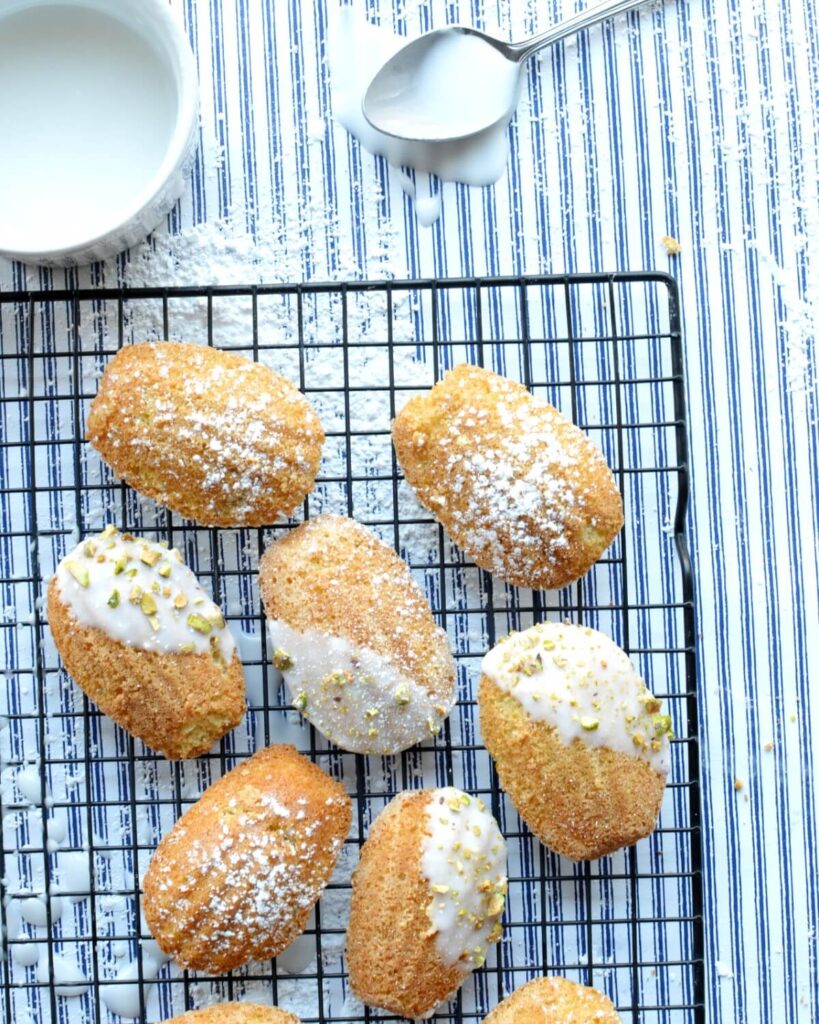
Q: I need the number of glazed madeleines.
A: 4